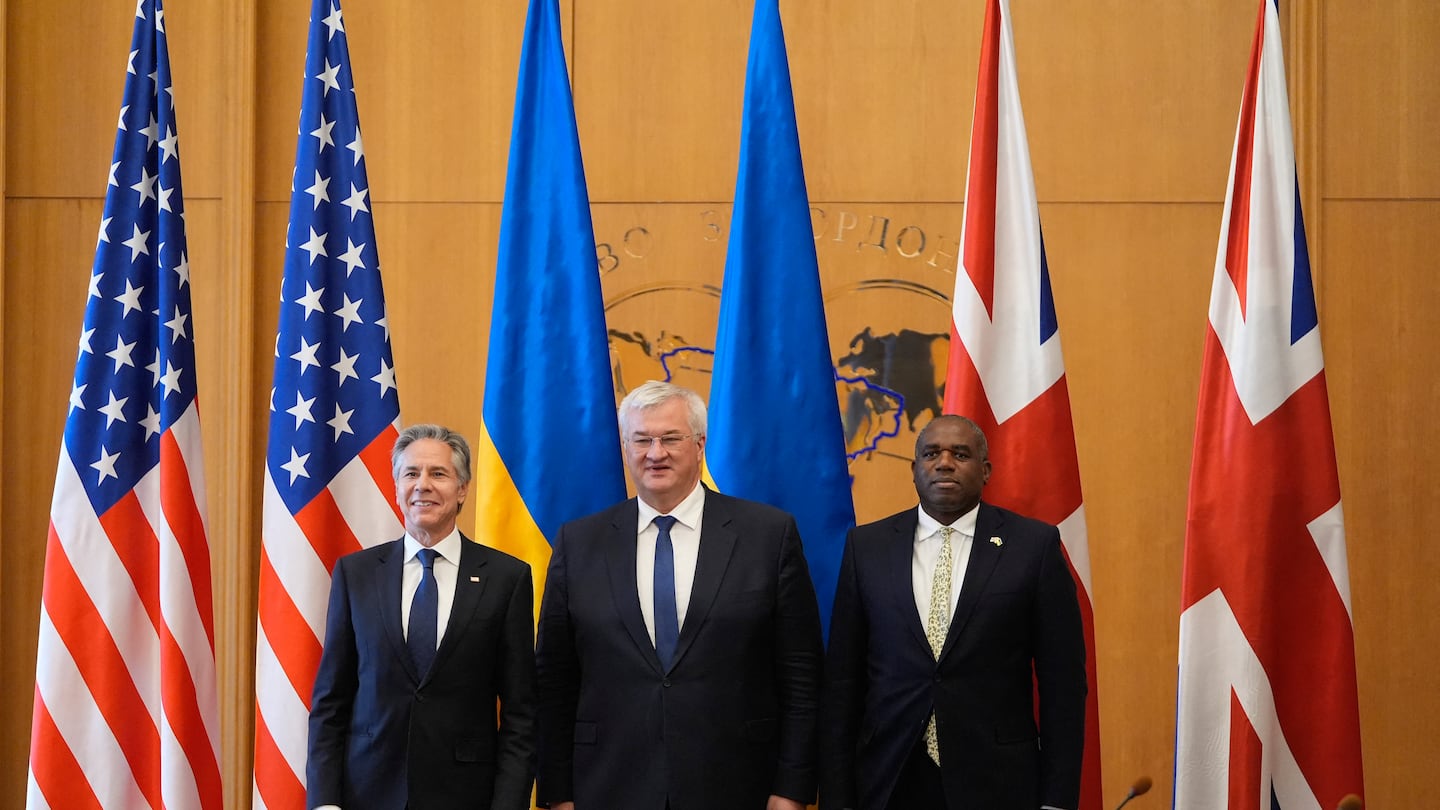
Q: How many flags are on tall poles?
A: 6